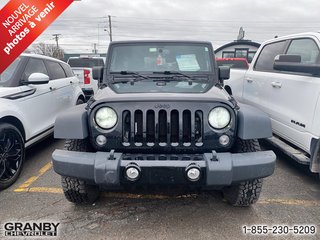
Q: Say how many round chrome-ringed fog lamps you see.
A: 2